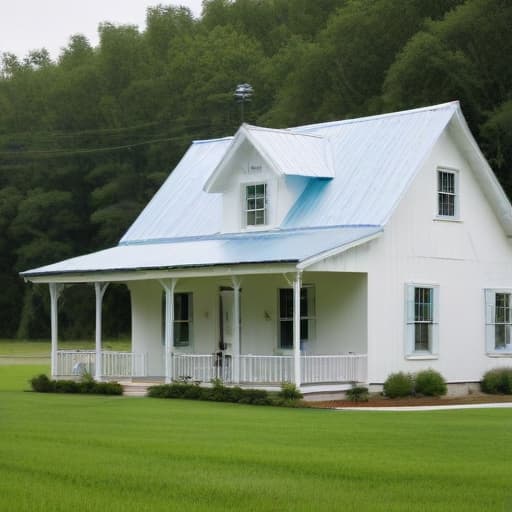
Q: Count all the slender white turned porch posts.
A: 5